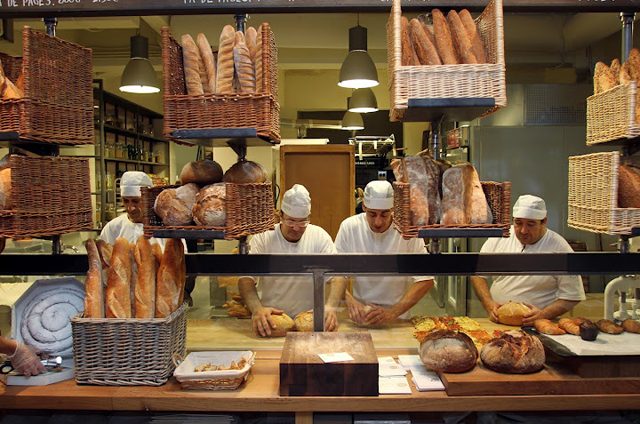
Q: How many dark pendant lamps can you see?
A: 4